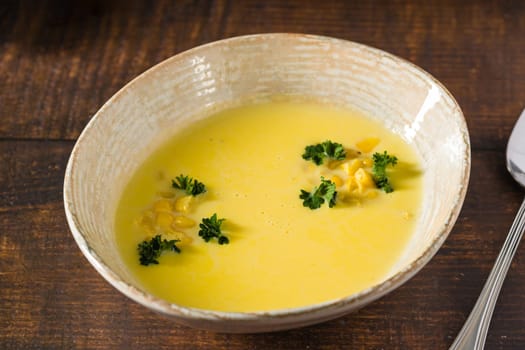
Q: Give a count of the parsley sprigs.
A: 6